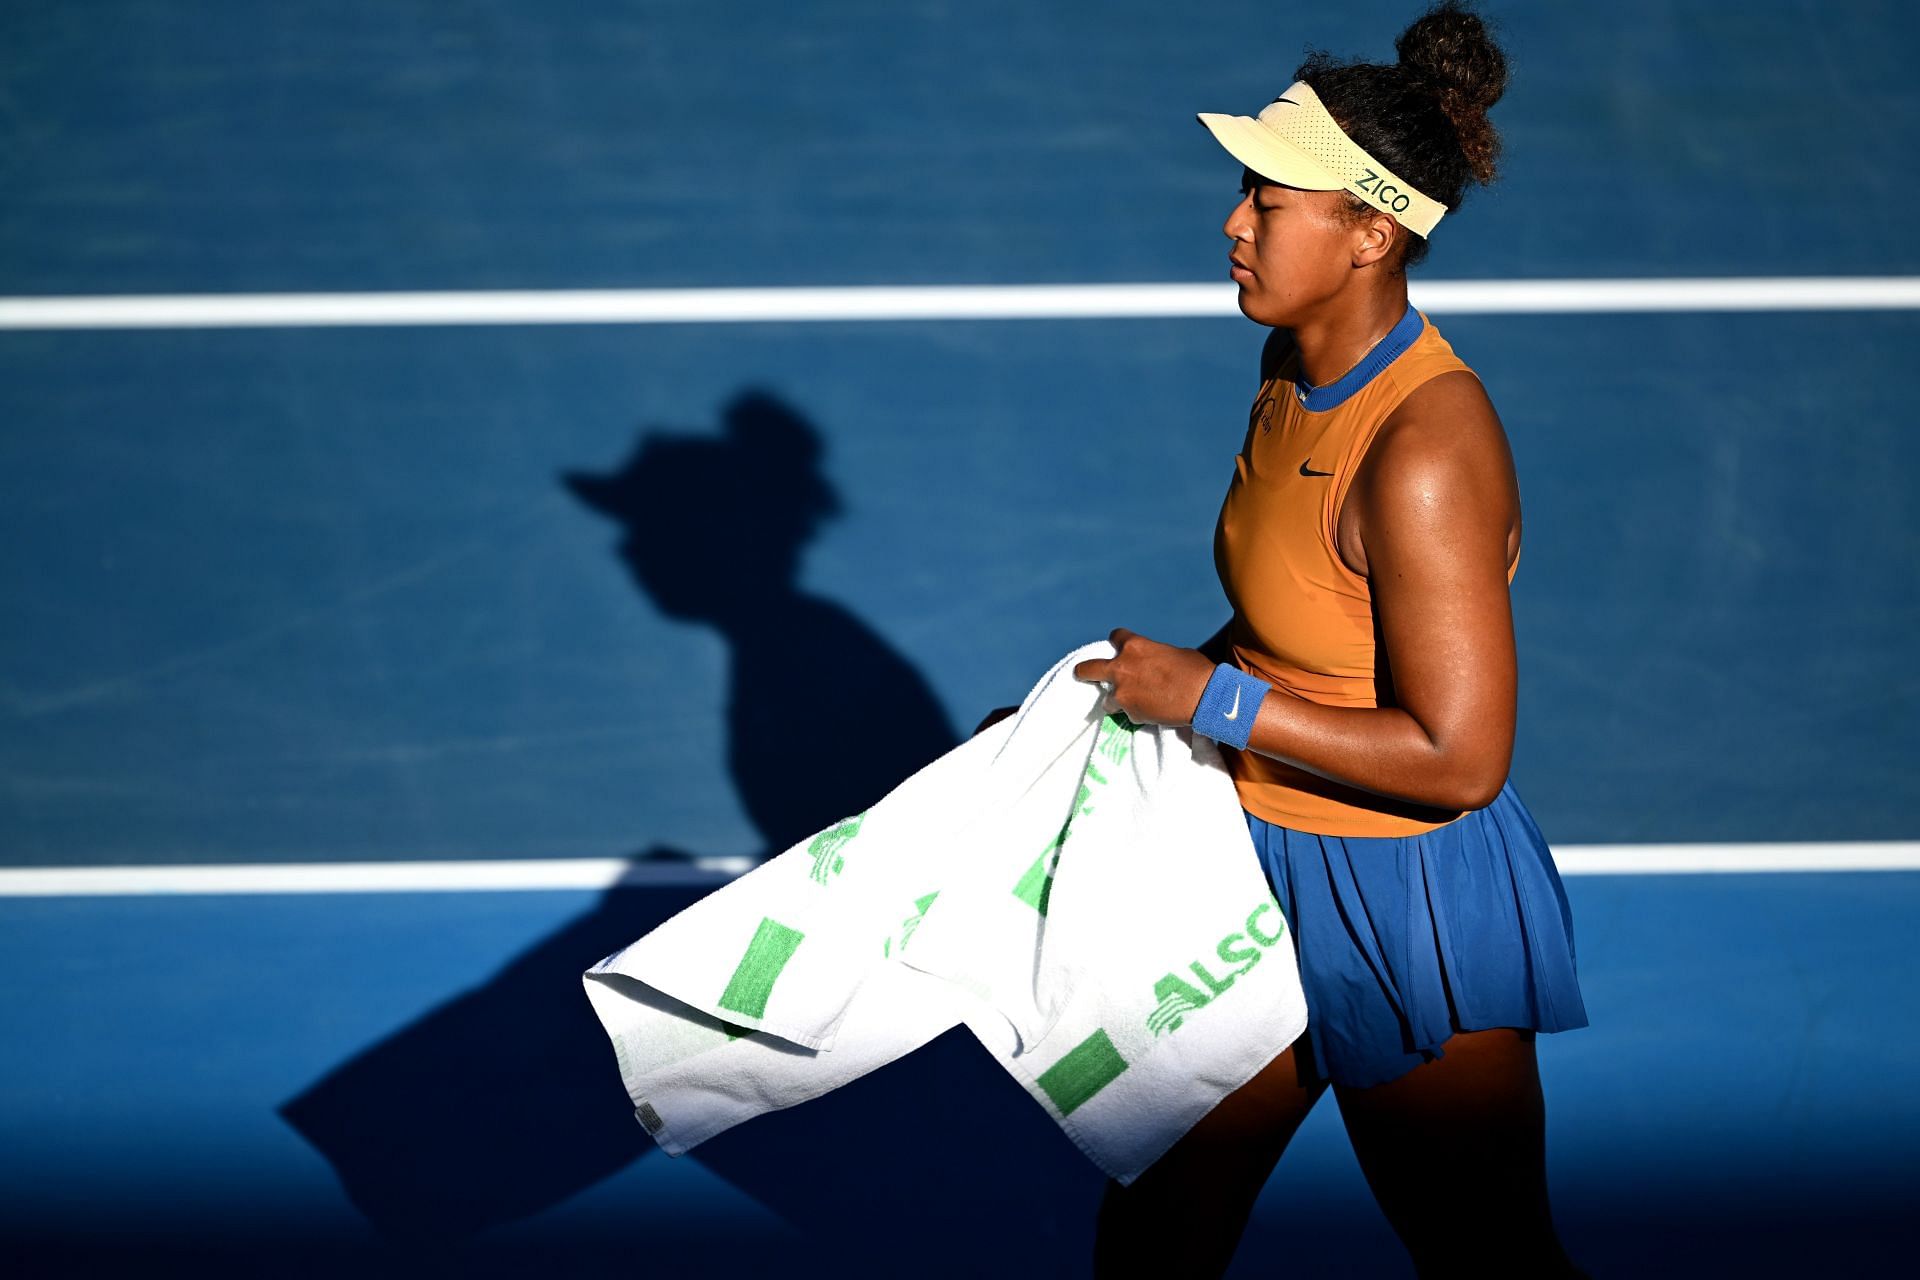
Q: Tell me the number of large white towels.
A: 1